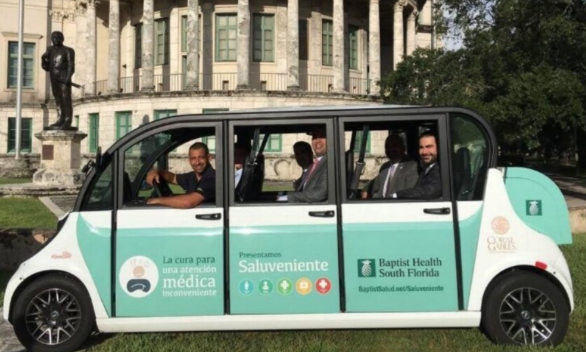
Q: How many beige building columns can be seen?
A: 10